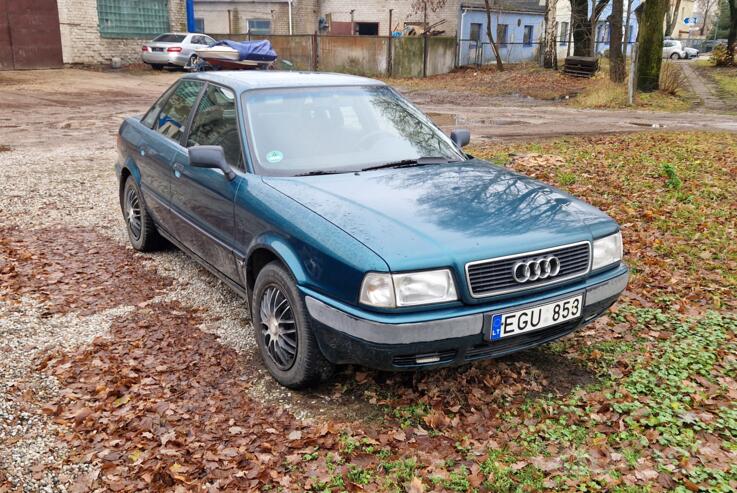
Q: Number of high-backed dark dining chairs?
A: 0